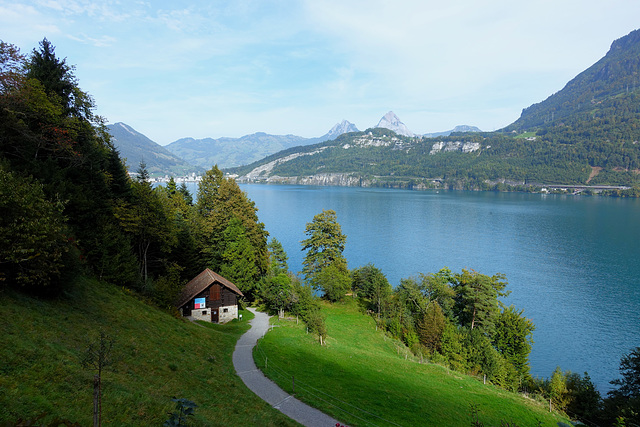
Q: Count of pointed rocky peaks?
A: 2